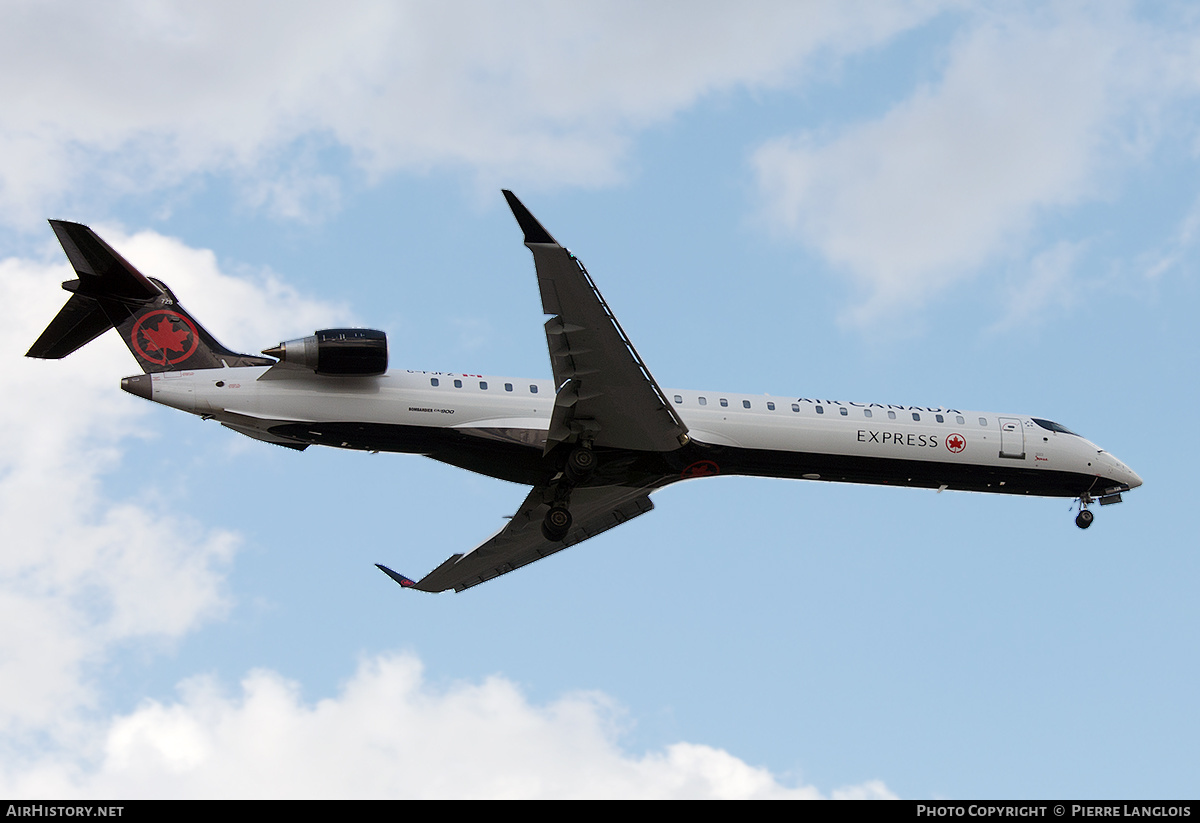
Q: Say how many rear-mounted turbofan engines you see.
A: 1